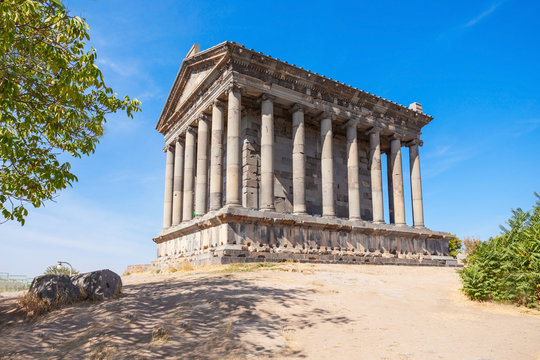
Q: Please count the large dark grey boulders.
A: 2